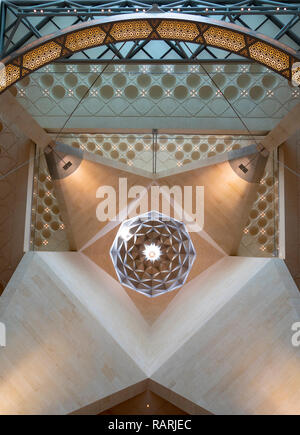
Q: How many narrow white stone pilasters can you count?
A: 2